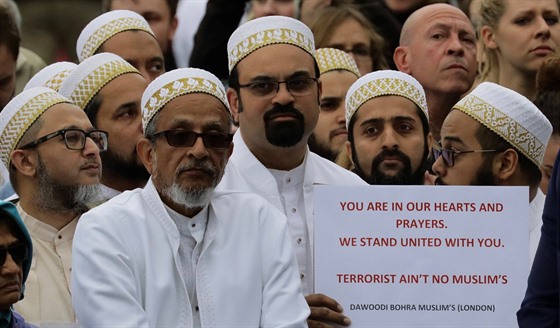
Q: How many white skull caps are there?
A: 9